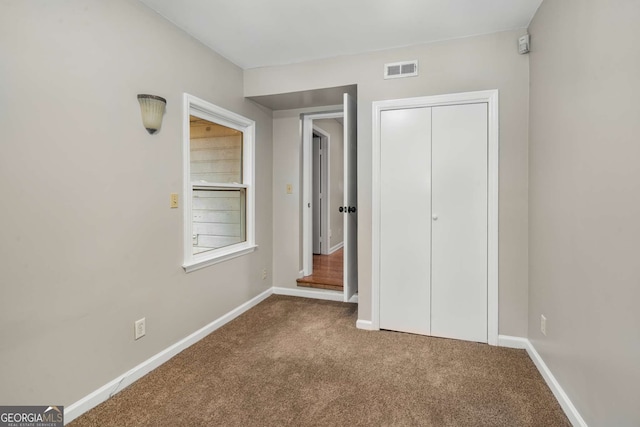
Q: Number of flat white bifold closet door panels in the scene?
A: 2